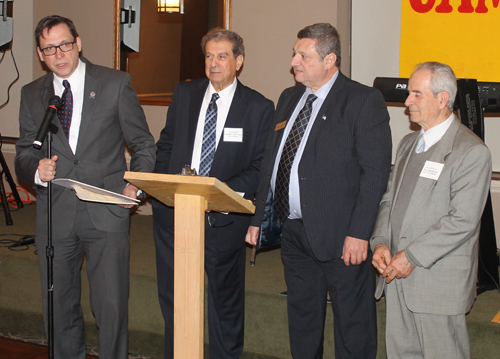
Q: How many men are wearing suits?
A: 4